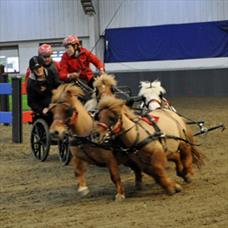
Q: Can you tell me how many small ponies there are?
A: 4